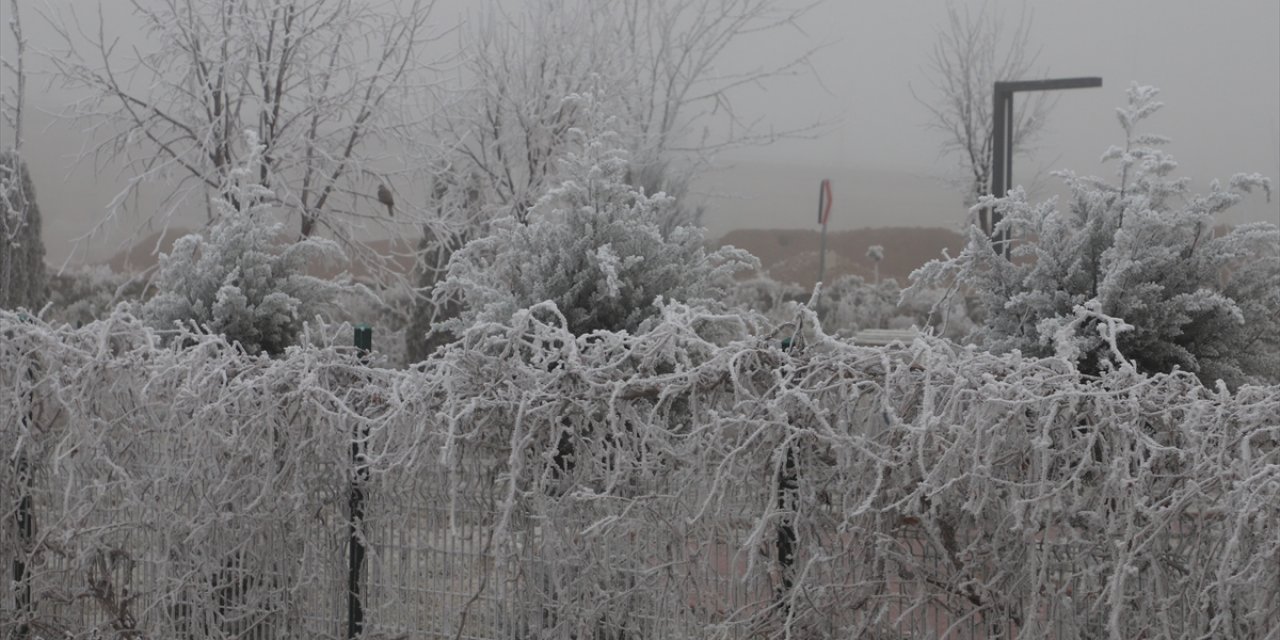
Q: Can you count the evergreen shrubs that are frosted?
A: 3